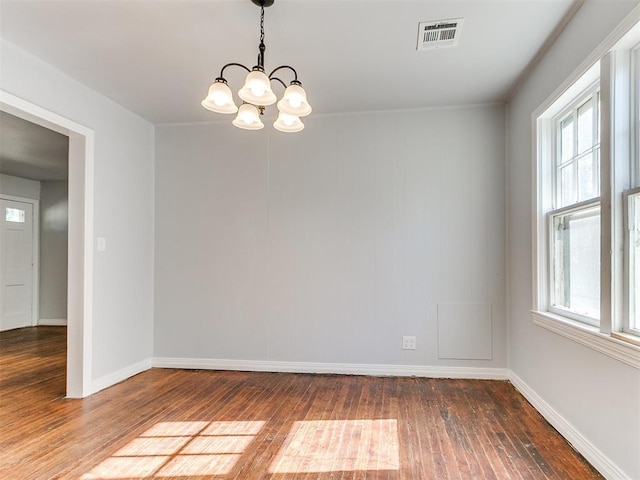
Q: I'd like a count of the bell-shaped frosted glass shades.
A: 5